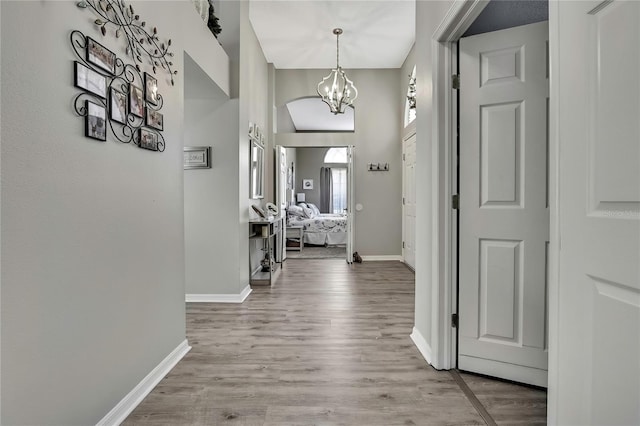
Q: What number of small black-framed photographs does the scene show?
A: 8